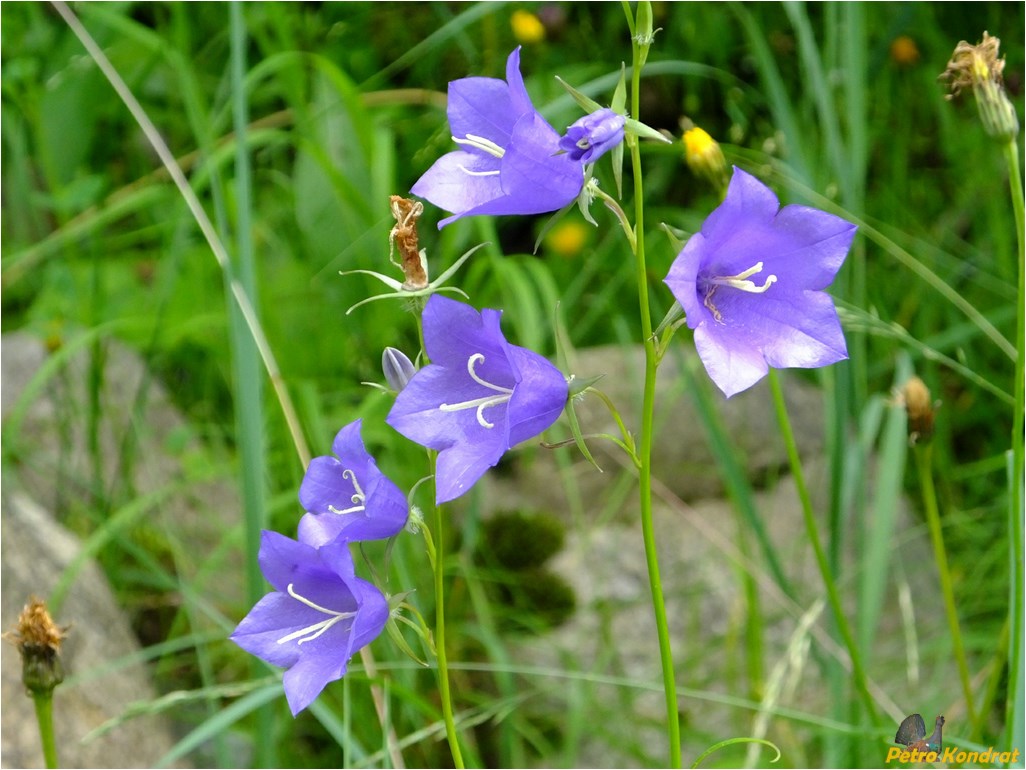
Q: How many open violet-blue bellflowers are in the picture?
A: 5